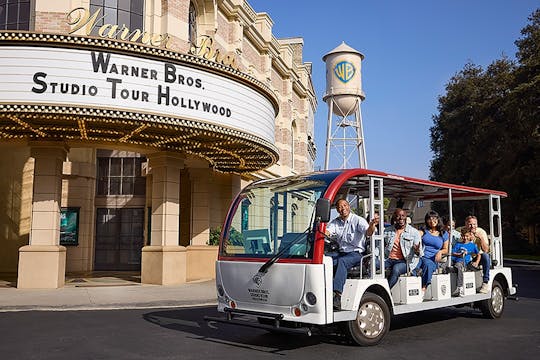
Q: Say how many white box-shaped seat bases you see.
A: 3